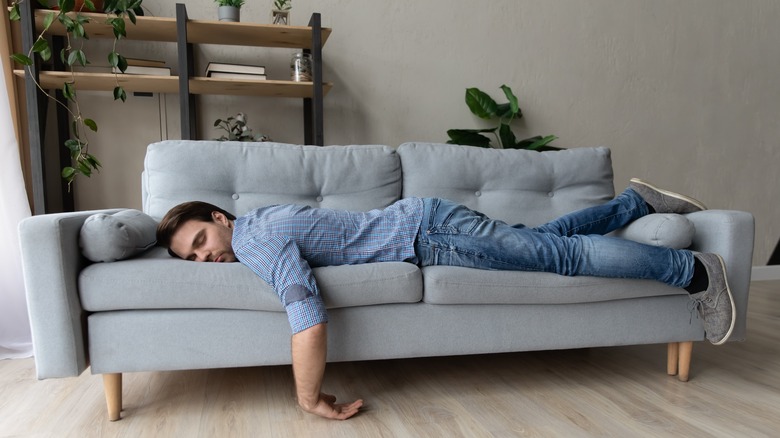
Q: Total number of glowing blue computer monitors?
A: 0